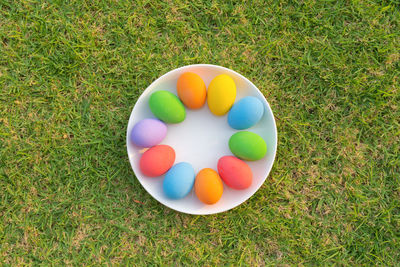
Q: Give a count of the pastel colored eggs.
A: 10